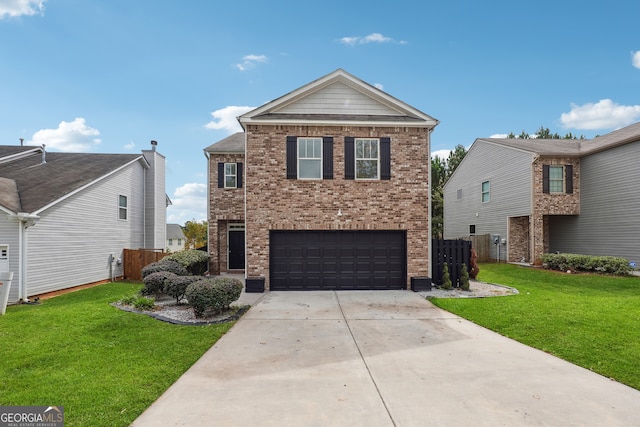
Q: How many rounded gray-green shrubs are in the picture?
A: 5